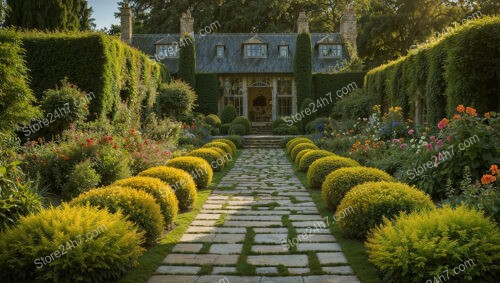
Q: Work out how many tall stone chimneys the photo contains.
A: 4